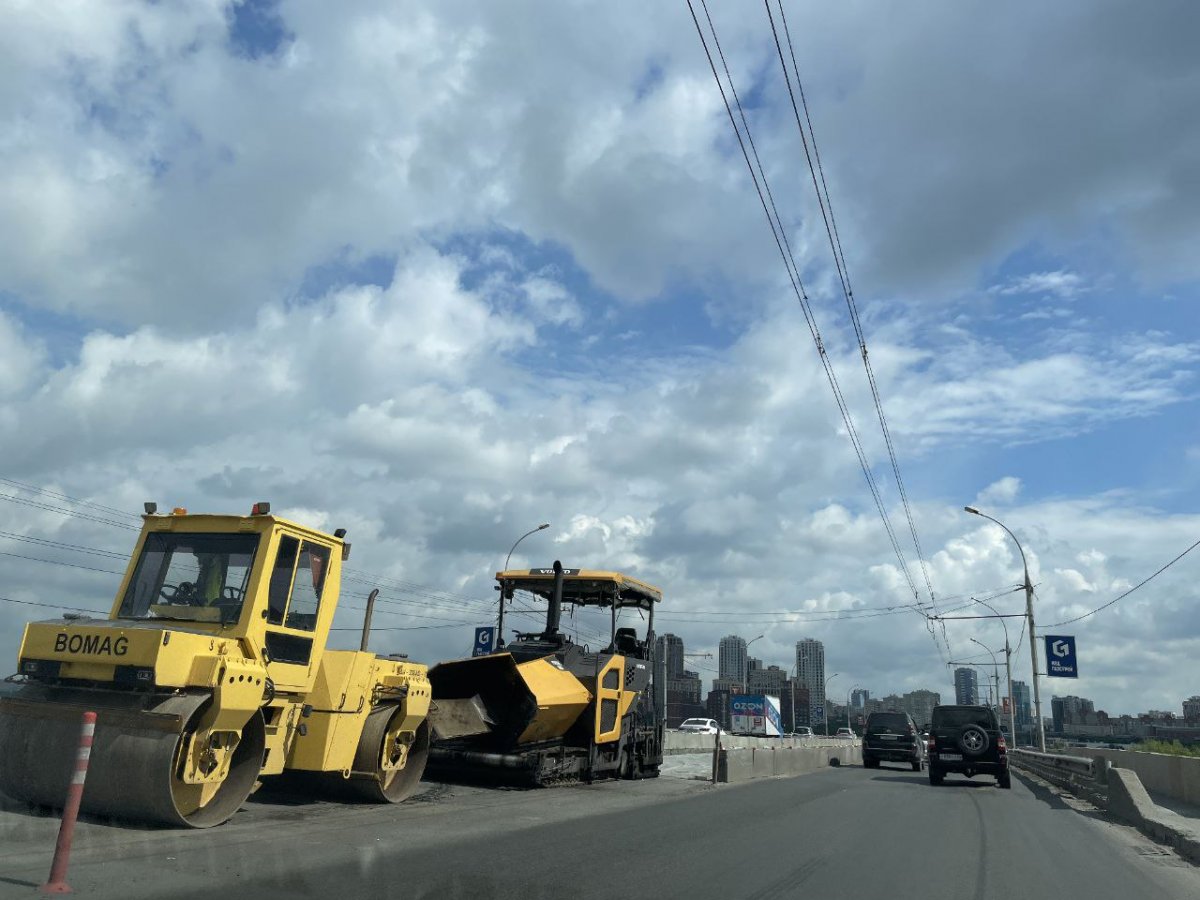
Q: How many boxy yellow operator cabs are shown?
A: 1